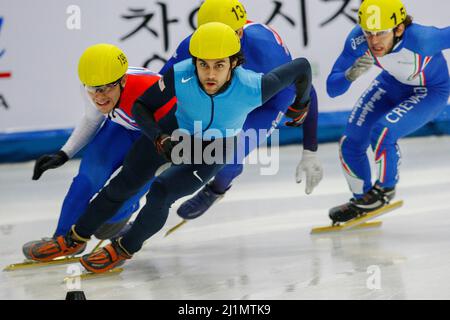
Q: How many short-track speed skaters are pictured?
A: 4